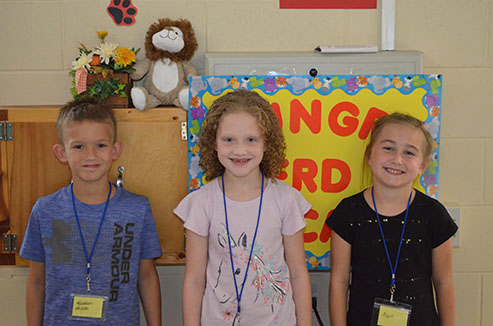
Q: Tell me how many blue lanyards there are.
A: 3